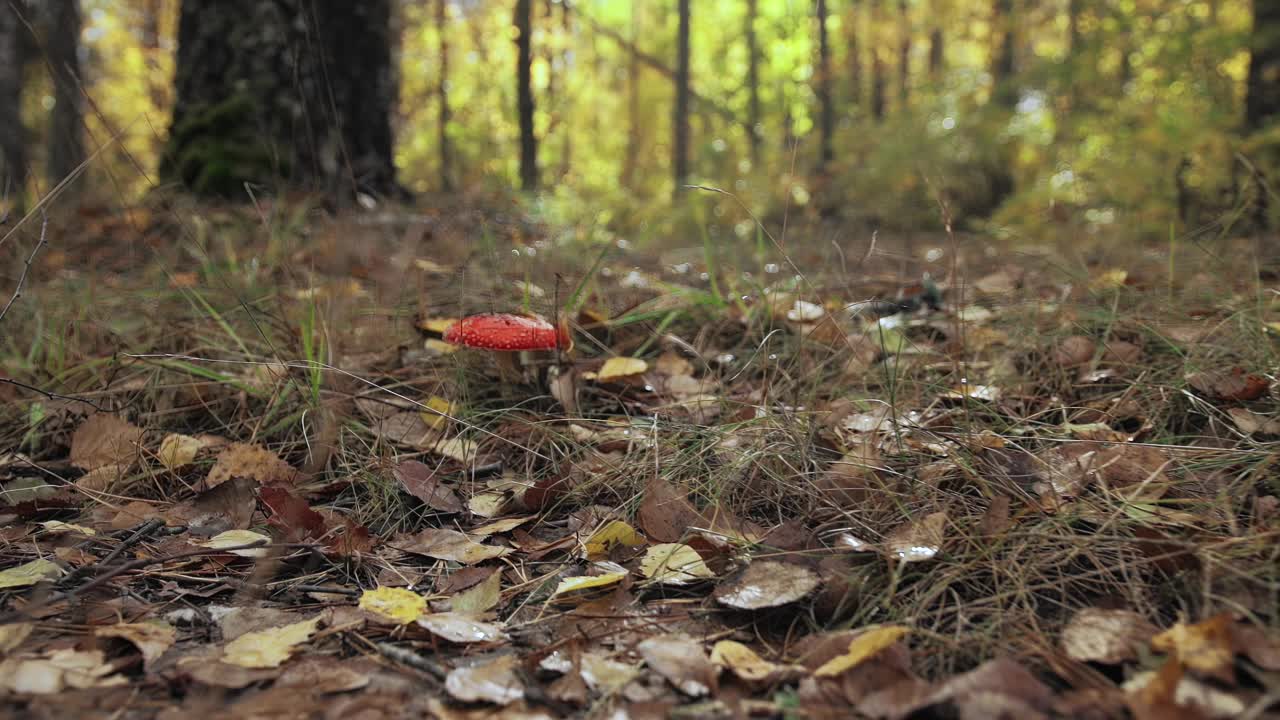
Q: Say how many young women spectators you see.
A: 0